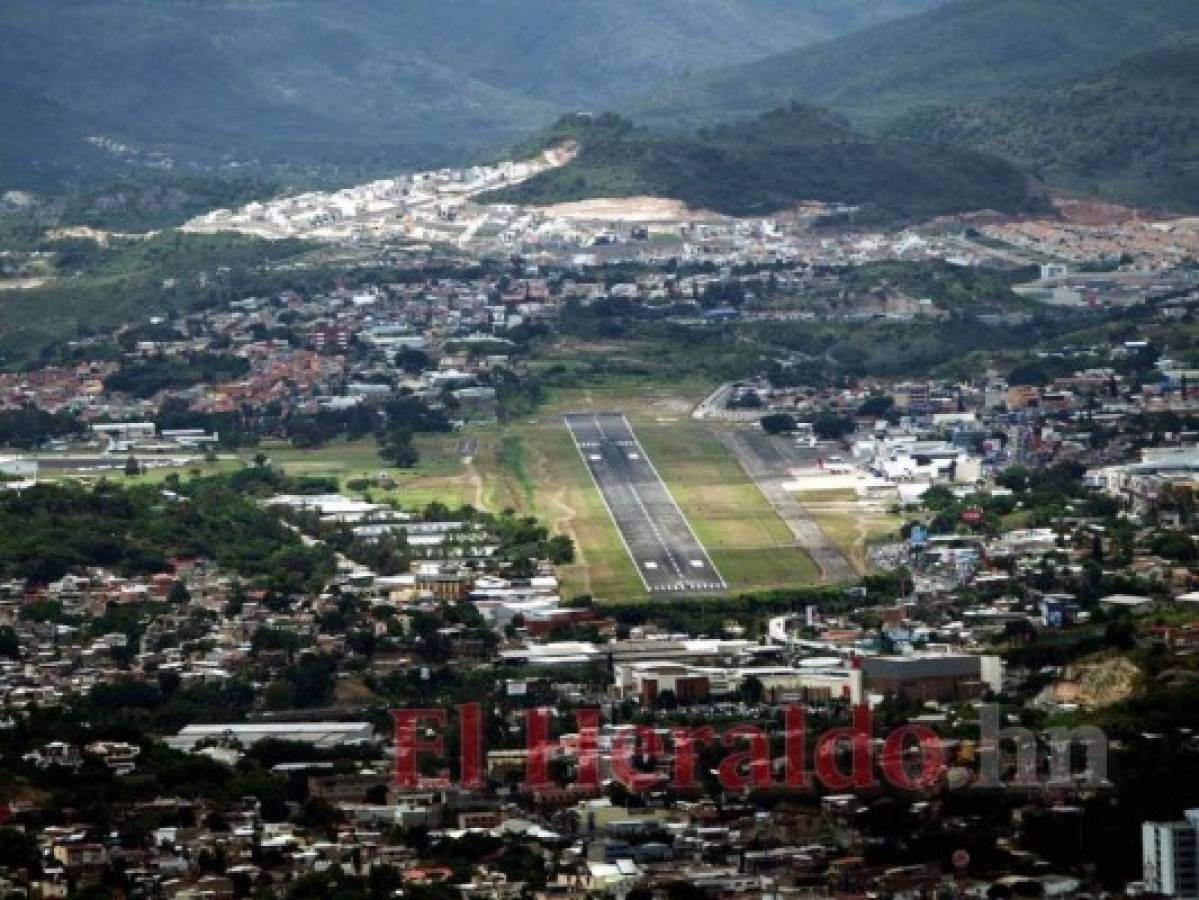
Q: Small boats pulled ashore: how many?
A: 0